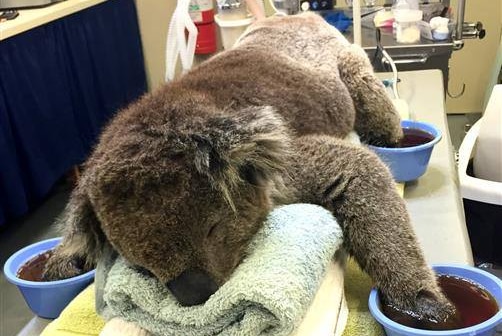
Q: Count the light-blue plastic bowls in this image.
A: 3